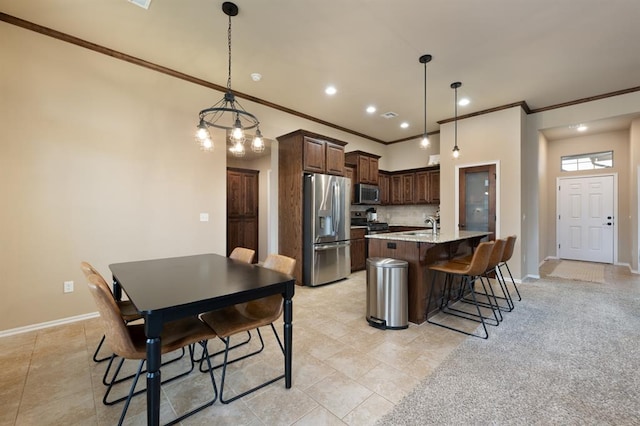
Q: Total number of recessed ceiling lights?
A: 5